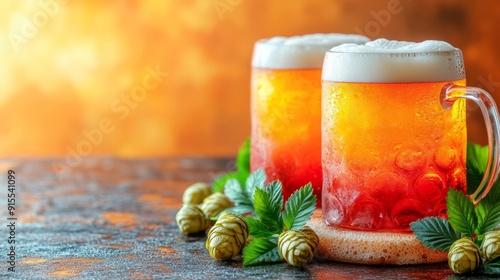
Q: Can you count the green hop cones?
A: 7